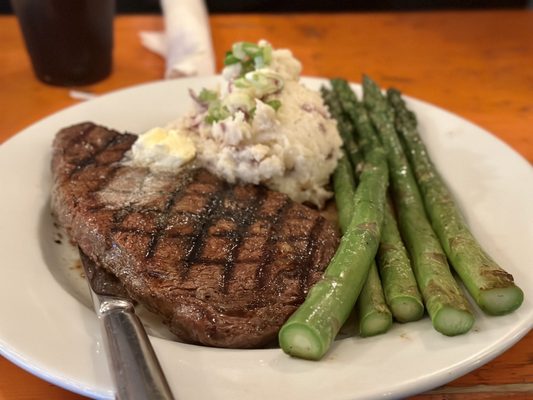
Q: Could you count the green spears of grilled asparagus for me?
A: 5